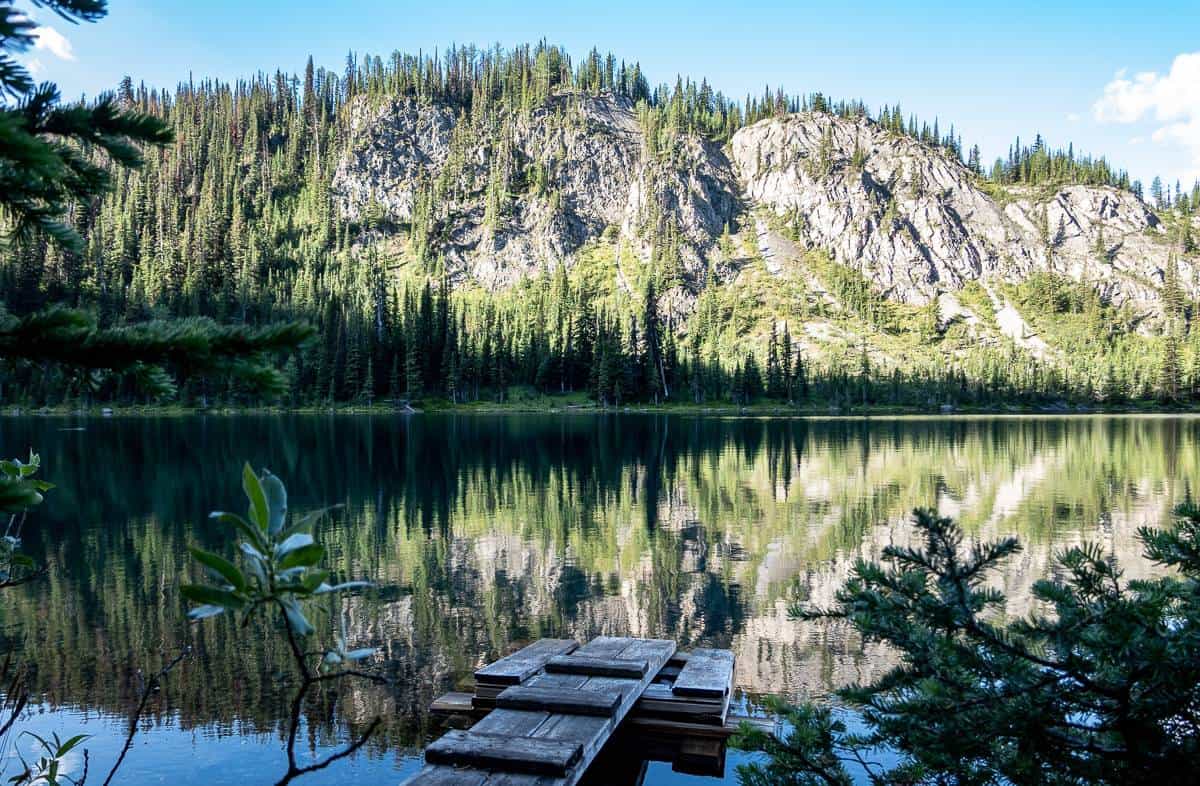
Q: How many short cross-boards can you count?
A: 3